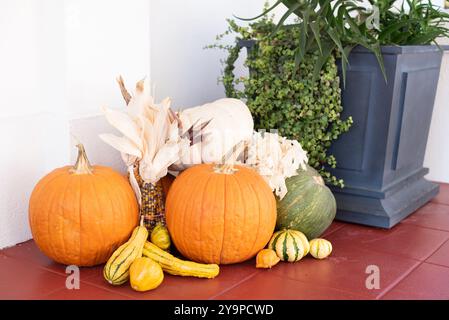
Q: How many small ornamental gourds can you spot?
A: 7